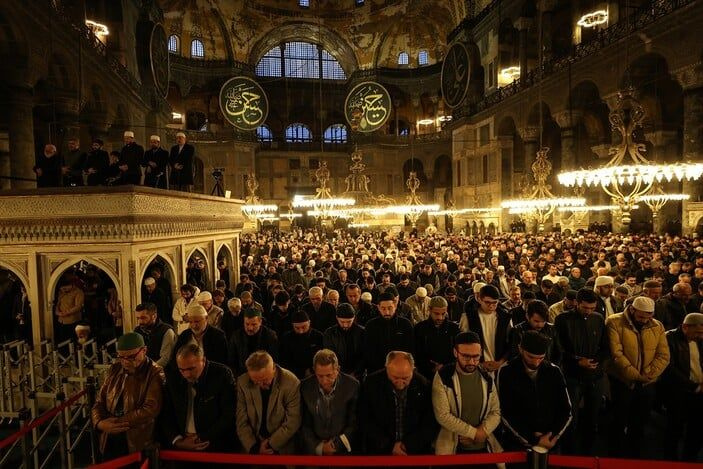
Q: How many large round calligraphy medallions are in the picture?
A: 4